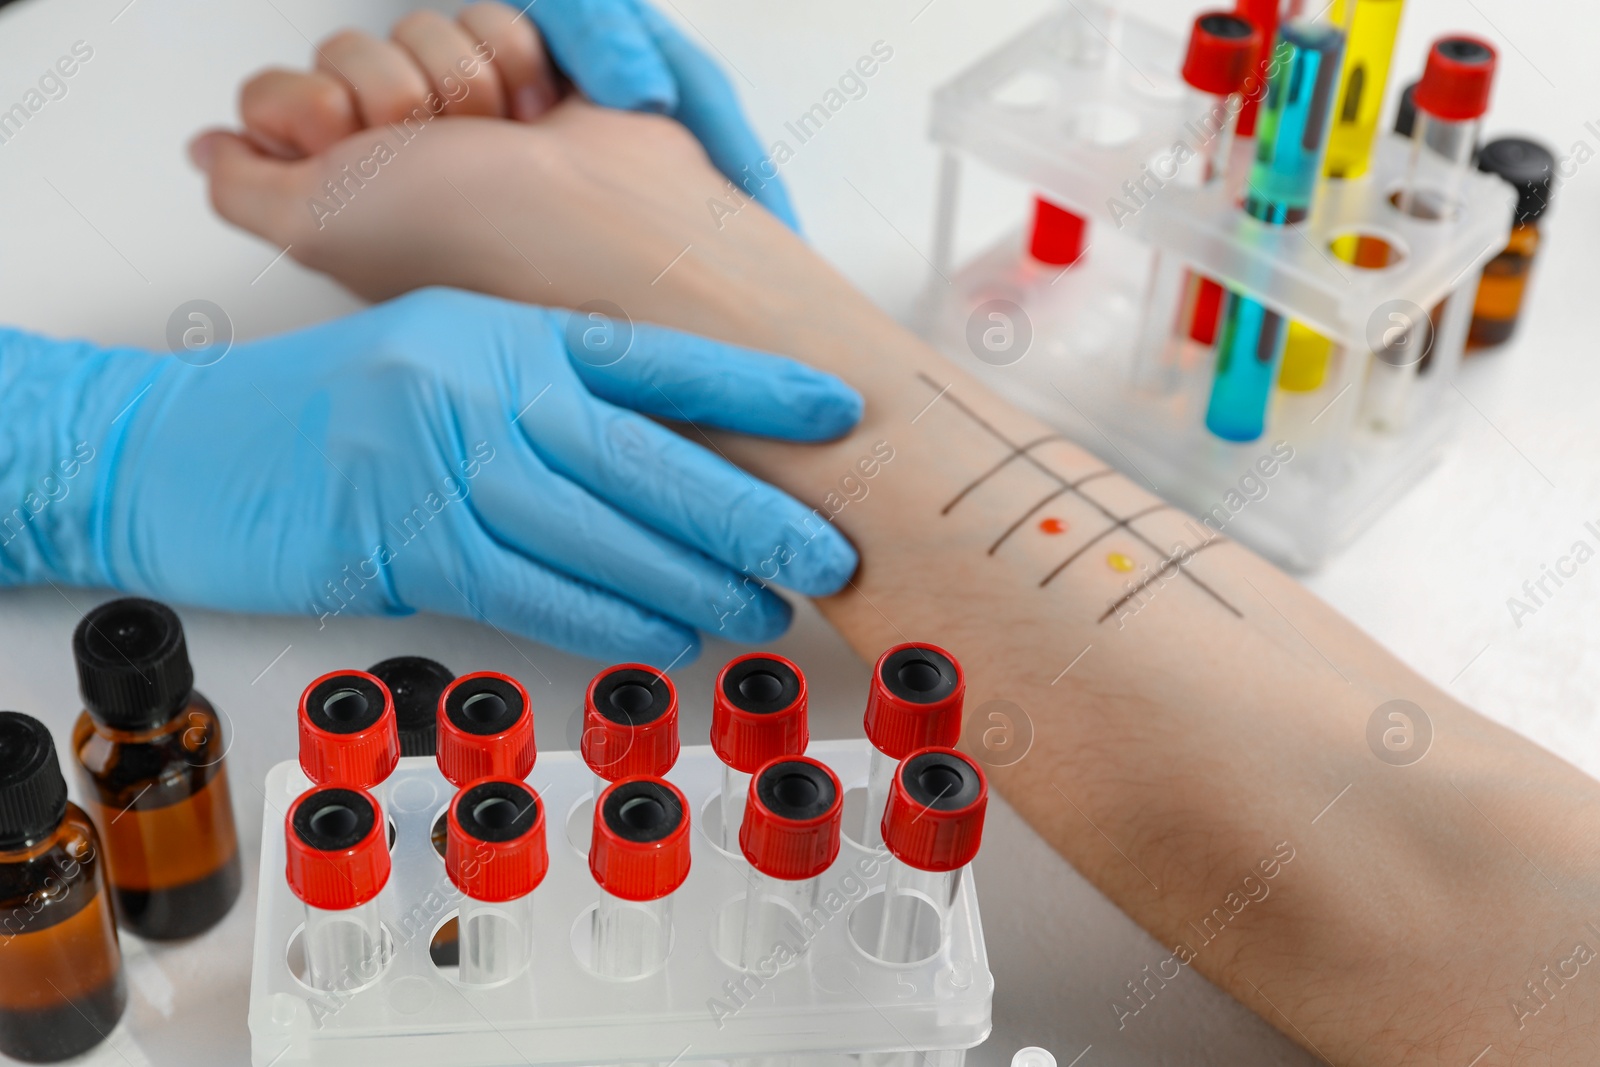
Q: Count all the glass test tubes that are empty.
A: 12